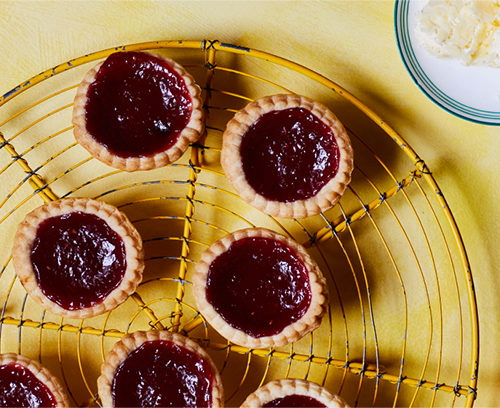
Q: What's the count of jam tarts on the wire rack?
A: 7